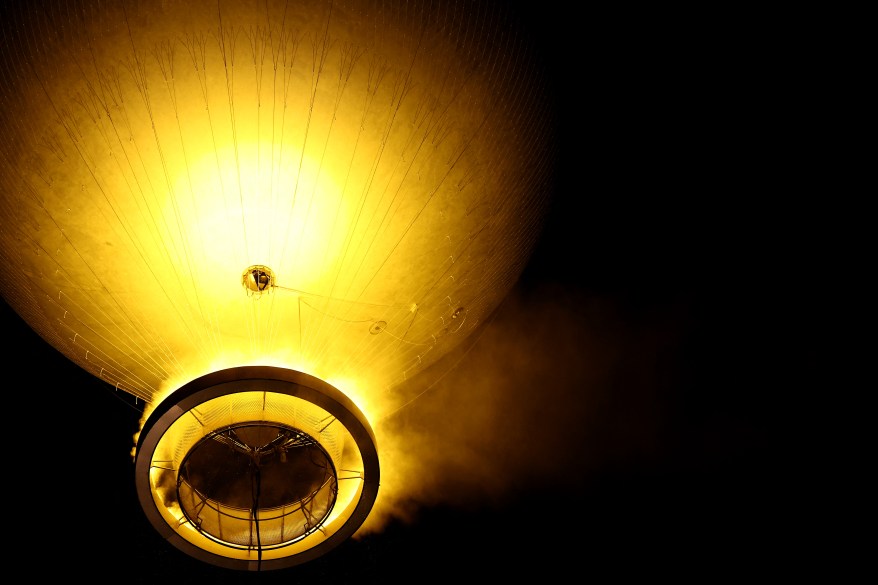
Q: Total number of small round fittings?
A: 3